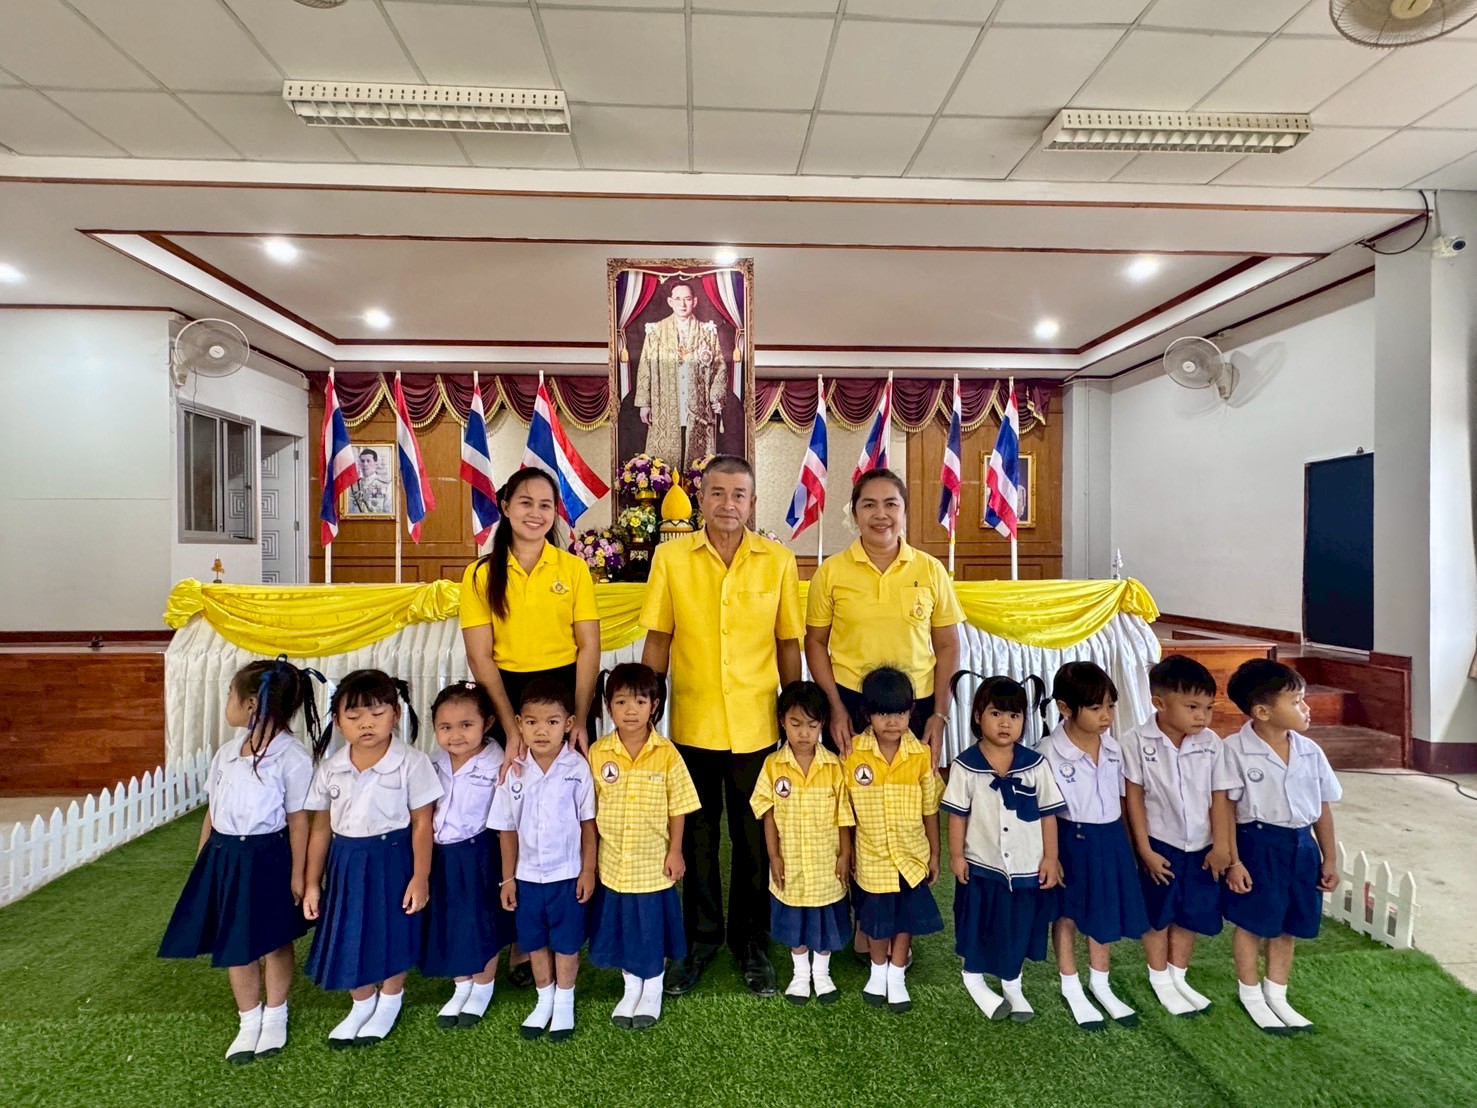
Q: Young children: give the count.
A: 11